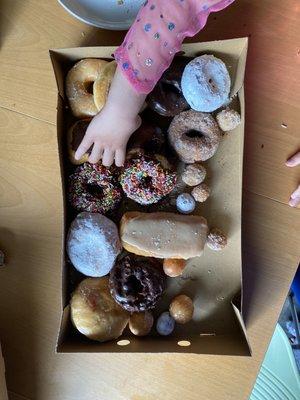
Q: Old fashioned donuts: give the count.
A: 1